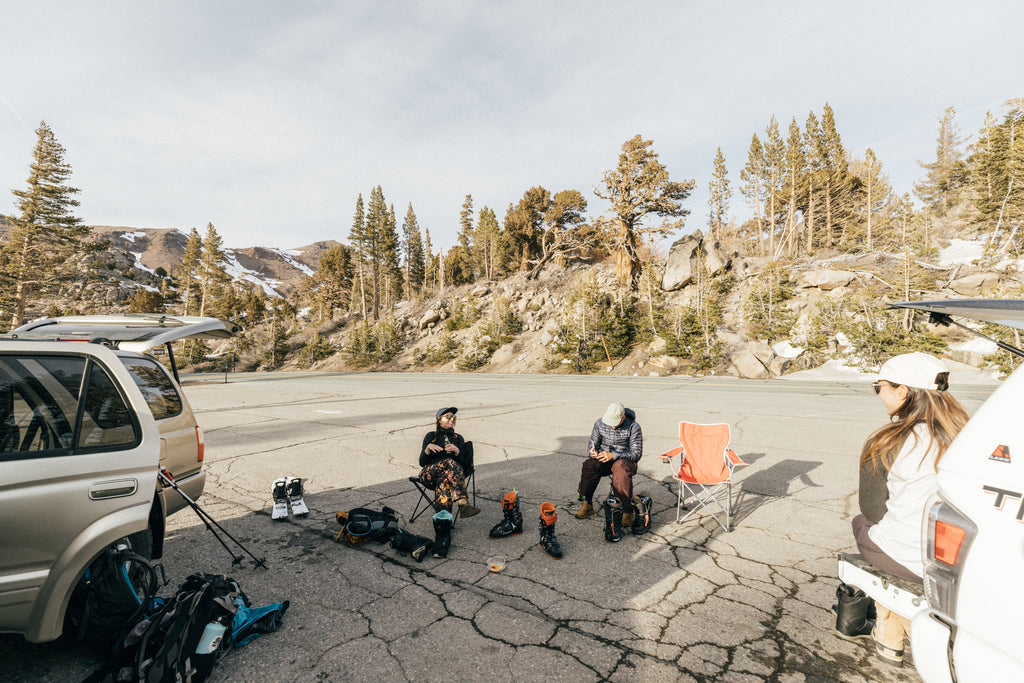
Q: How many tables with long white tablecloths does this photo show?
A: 0